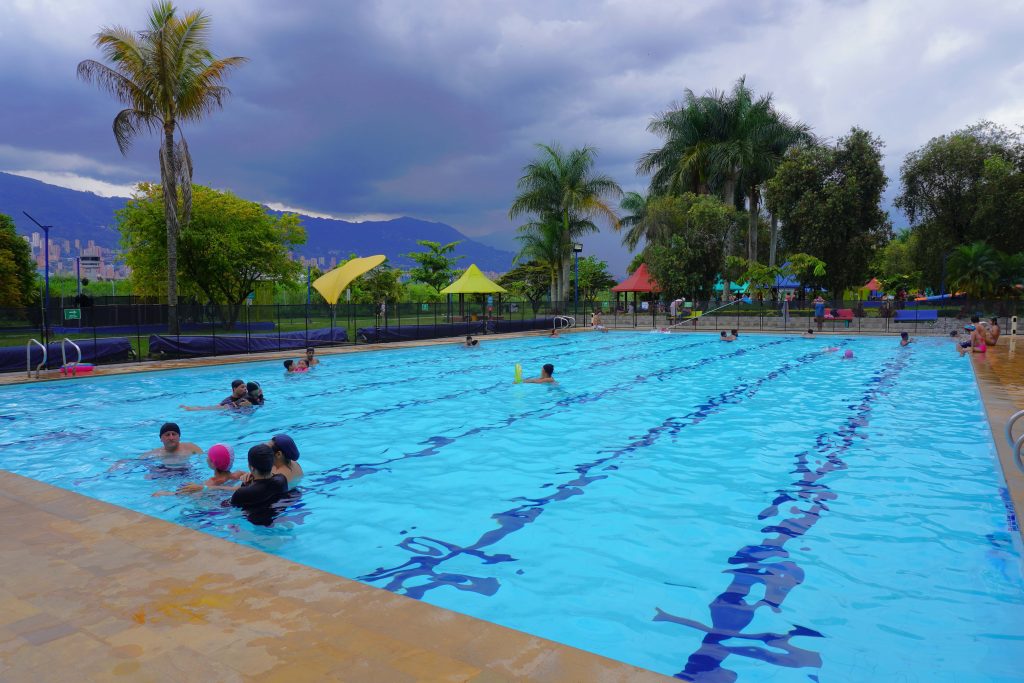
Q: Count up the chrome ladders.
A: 3